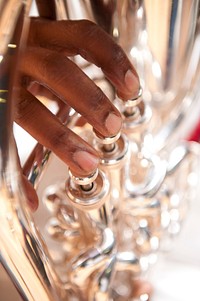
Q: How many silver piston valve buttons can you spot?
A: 3